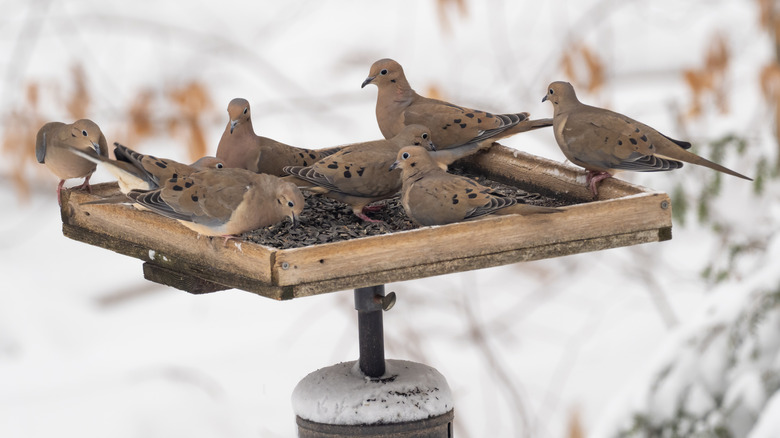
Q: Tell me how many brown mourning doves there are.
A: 8